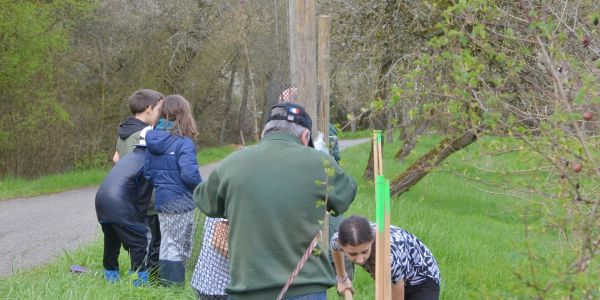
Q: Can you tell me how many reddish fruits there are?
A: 3